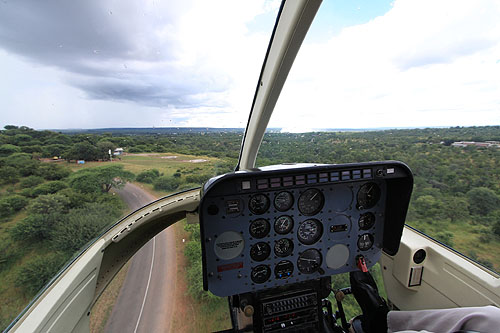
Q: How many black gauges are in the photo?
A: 14